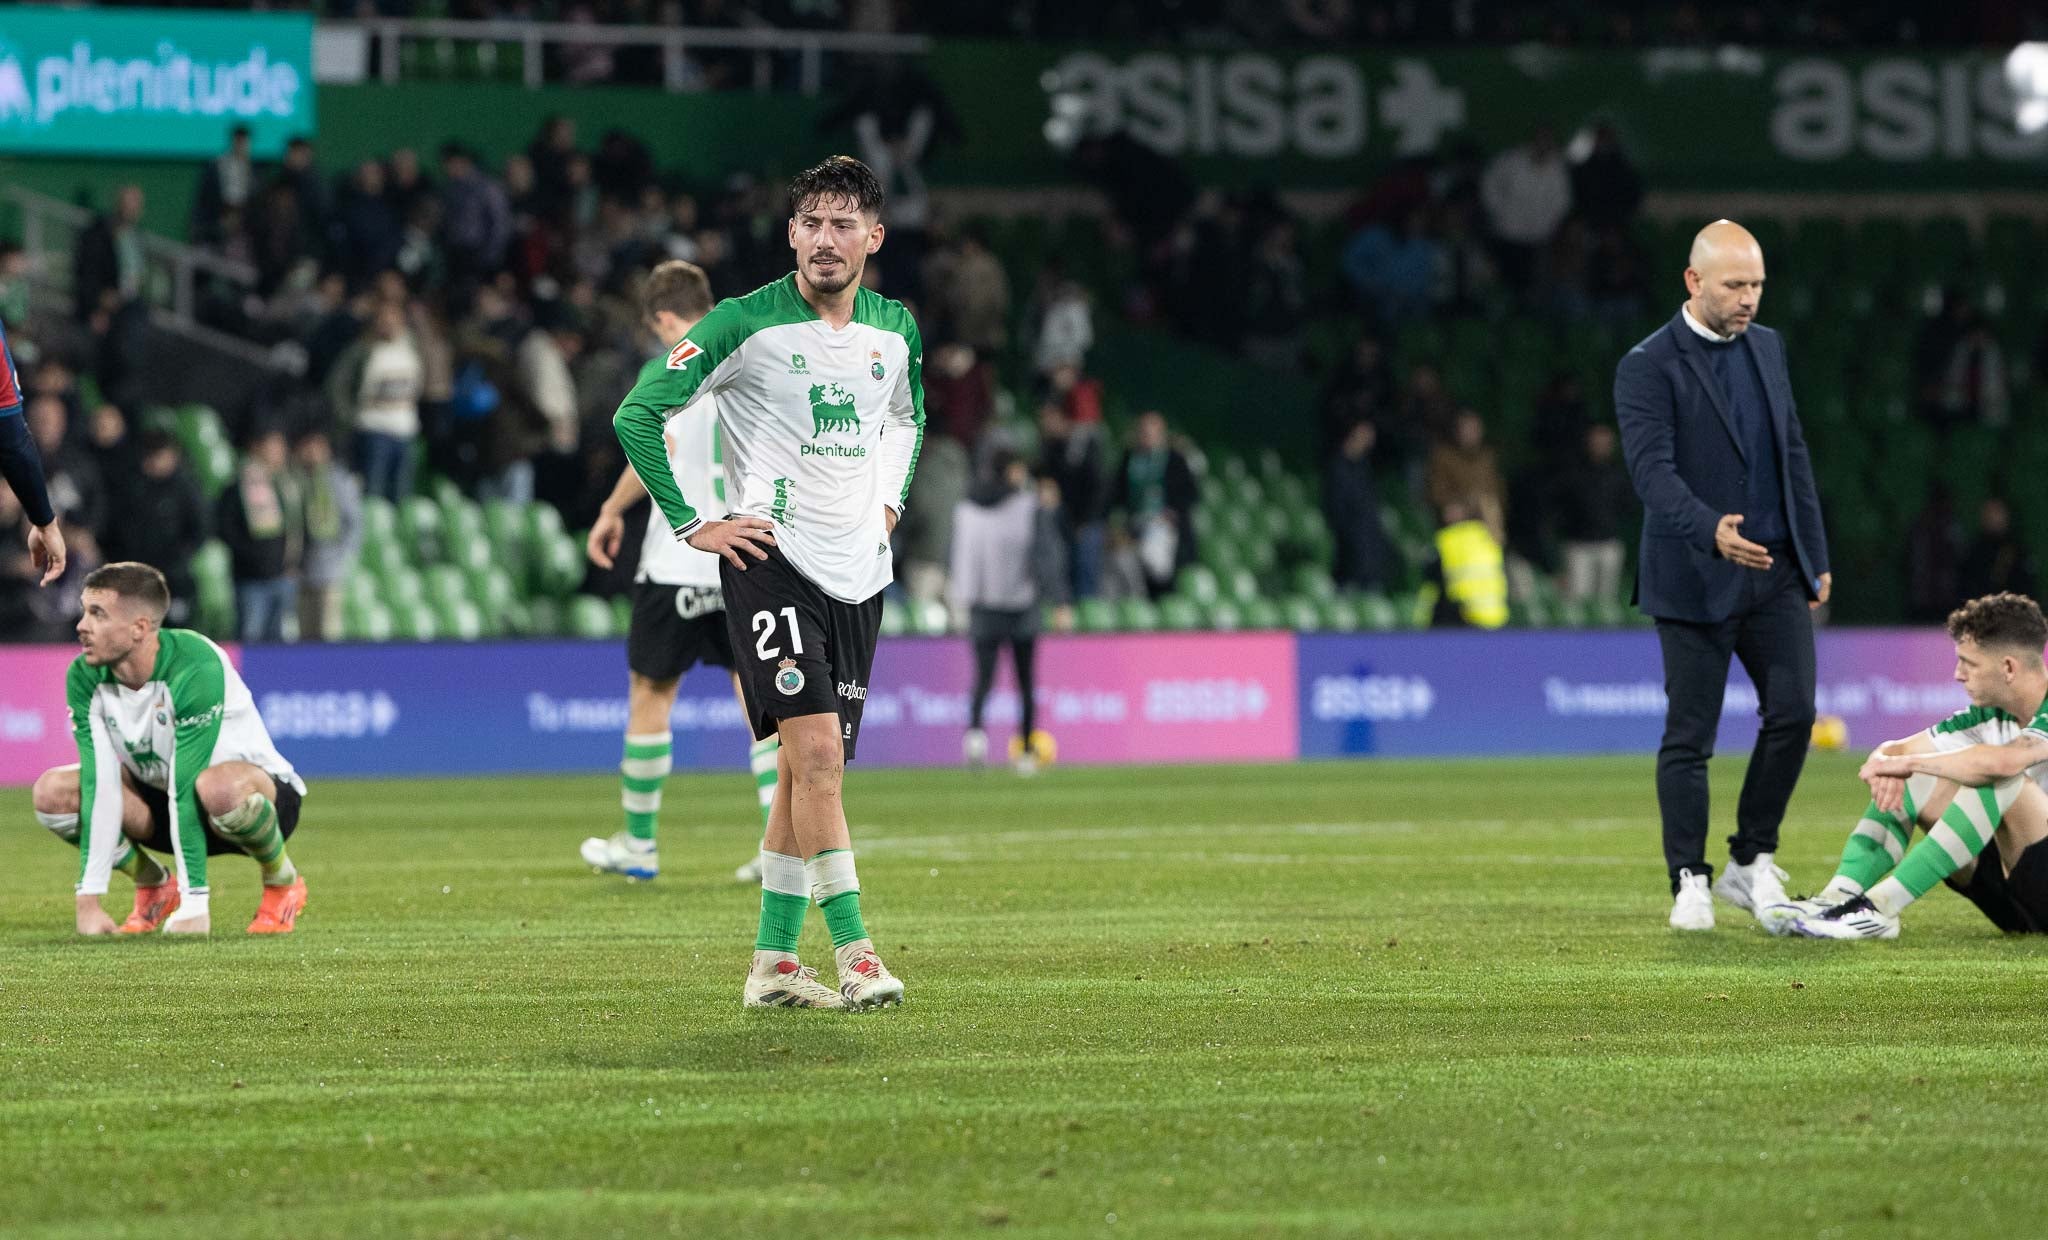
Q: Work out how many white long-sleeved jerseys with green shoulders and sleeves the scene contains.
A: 2